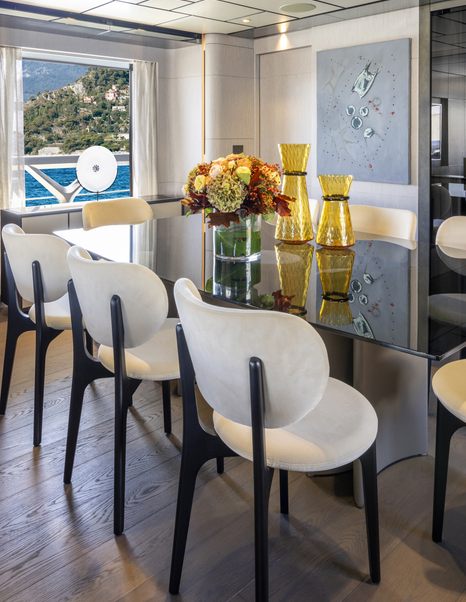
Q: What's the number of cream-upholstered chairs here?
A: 8